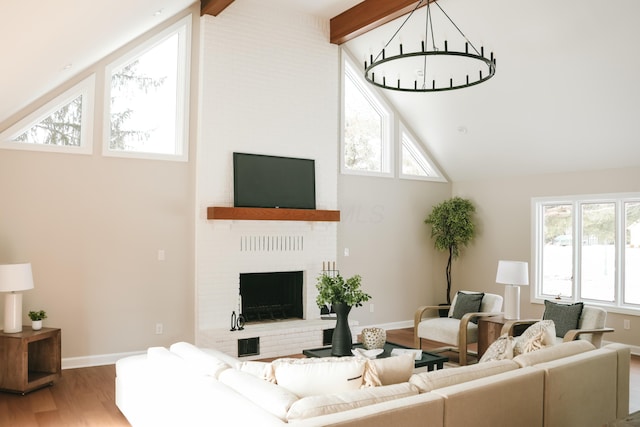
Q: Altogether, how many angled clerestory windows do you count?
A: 4